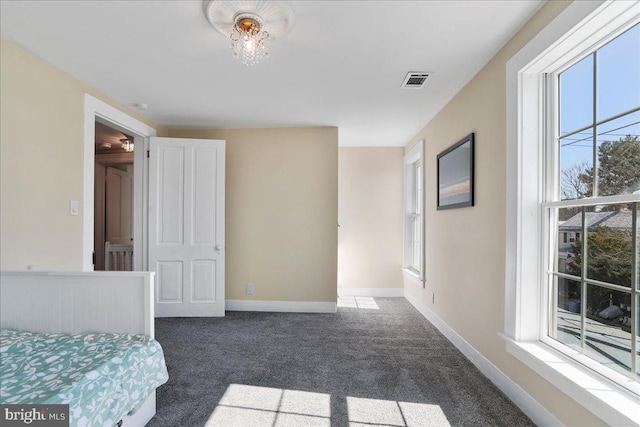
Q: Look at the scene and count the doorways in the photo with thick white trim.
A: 1